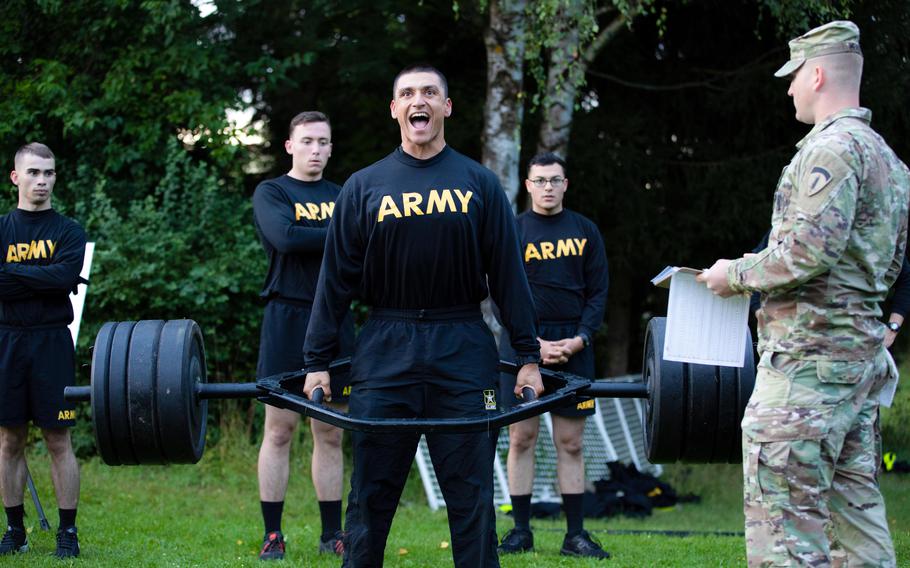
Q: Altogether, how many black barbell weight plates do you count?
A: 8